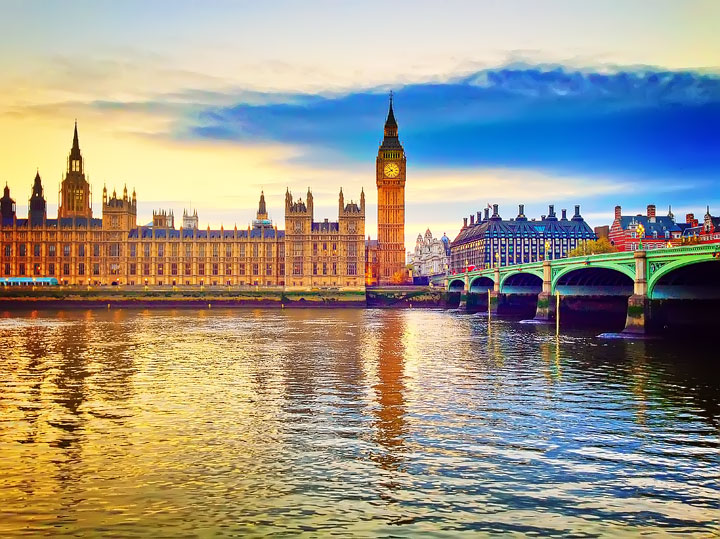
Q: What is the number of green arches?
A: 5